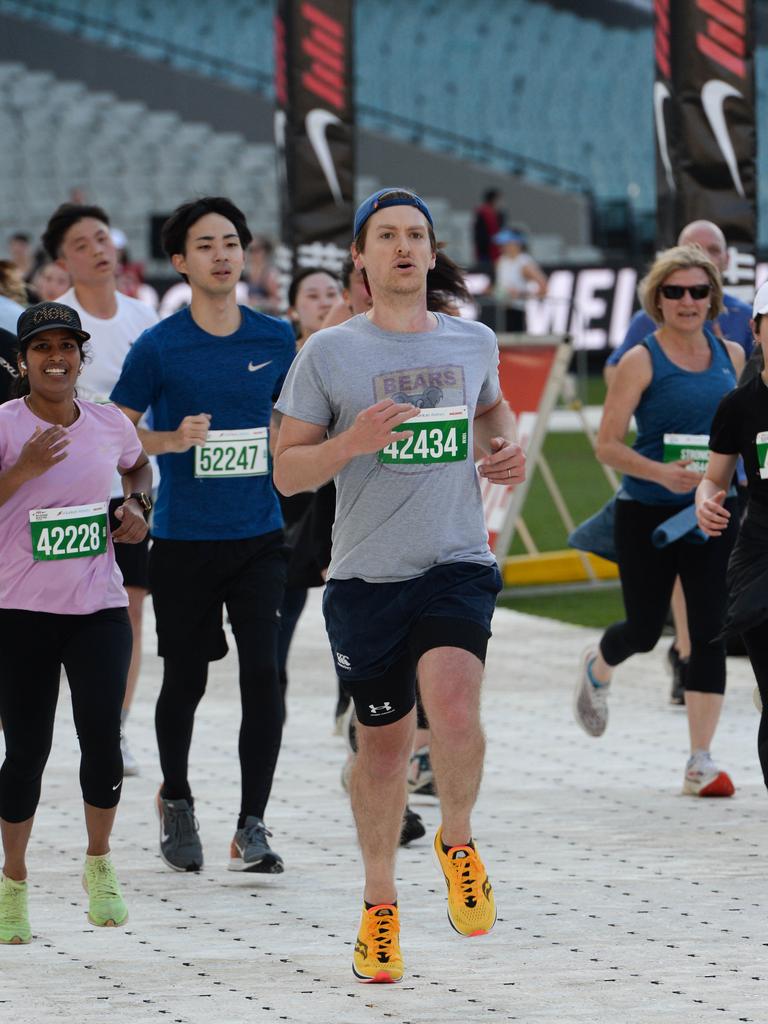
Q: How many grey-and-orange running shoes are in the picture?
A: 2